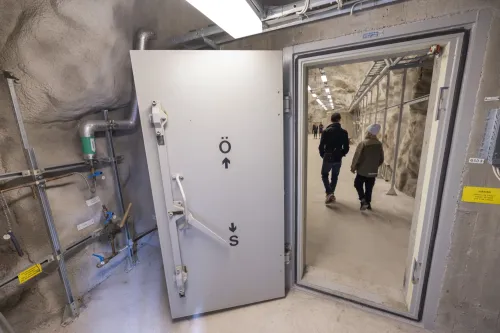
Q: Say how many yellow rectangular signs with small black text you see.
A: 2